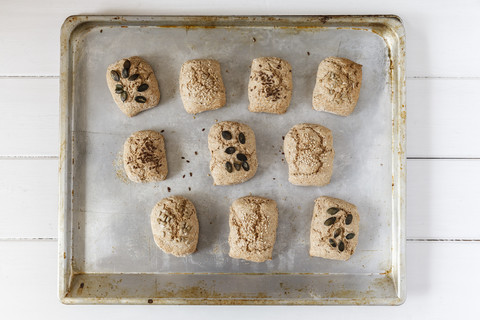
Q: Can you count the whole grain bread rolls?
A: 10